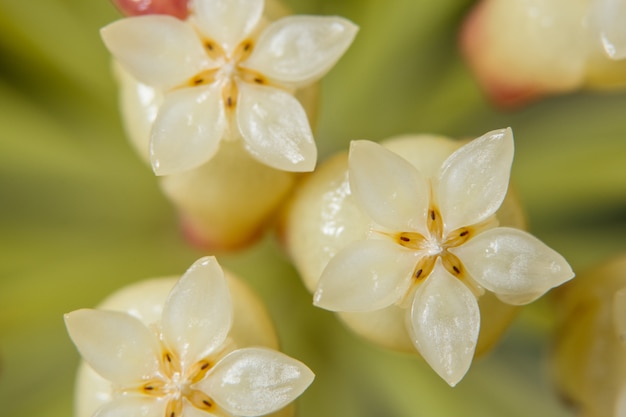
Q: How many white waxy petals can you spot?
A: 15